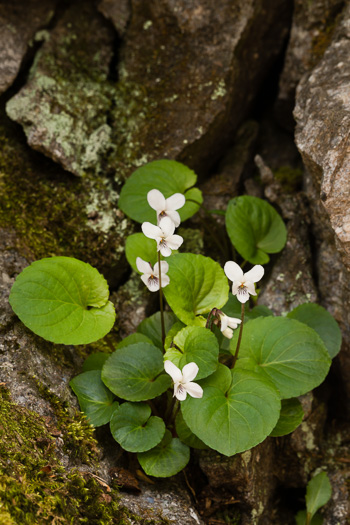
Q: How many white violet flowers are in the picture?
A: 6